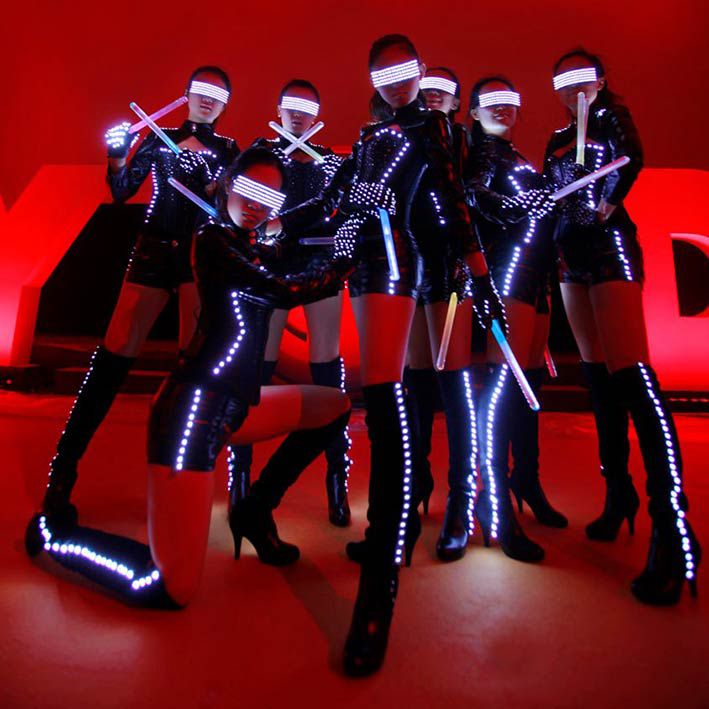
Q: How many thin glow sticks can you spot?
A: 12